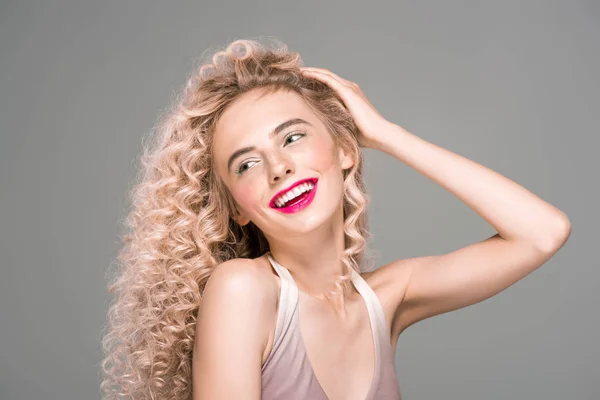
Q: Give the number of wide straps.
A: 2